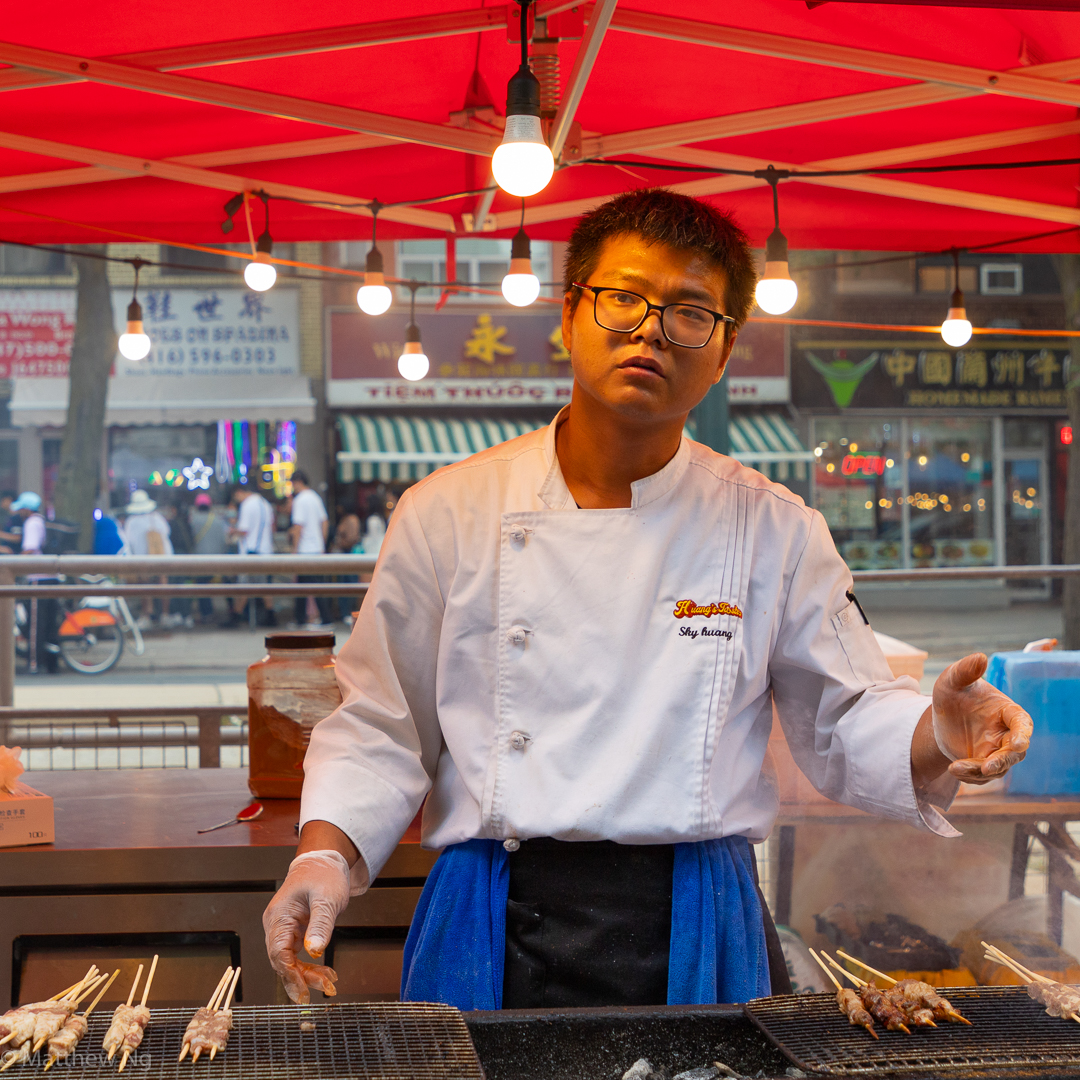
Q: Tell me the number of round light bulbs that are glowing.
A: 8